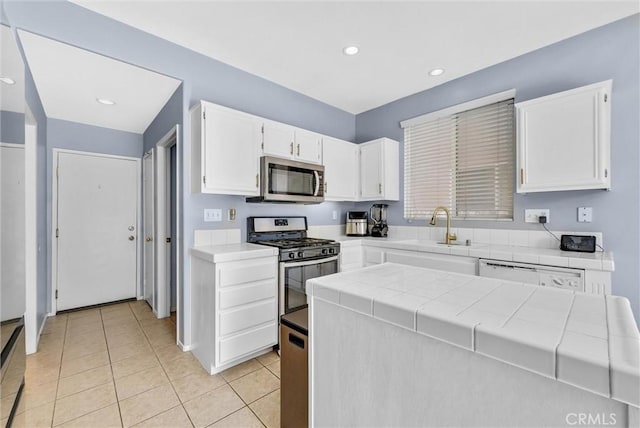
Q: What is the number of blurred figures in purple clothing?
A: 0